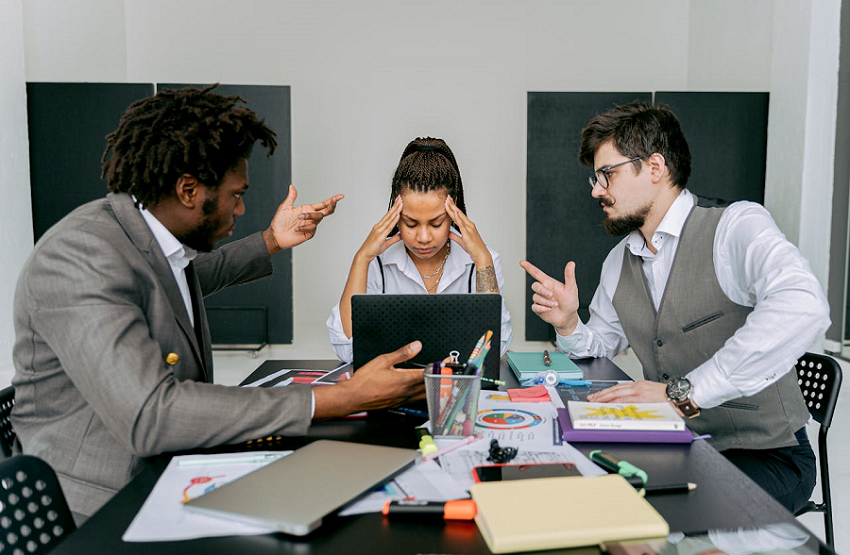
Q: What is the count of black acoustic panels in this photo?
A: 4